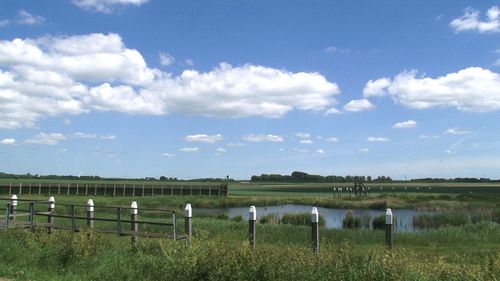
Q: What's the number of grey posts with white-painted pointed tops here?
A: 8